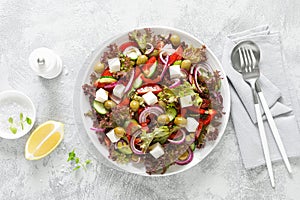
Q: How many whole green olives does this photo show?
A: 9